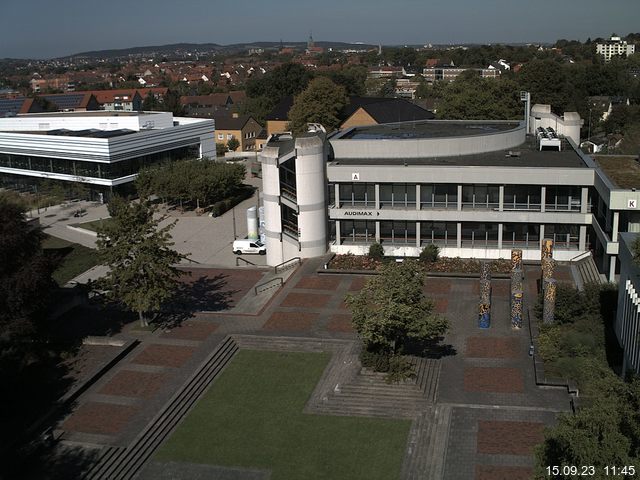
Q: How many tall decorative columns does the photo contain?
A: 3